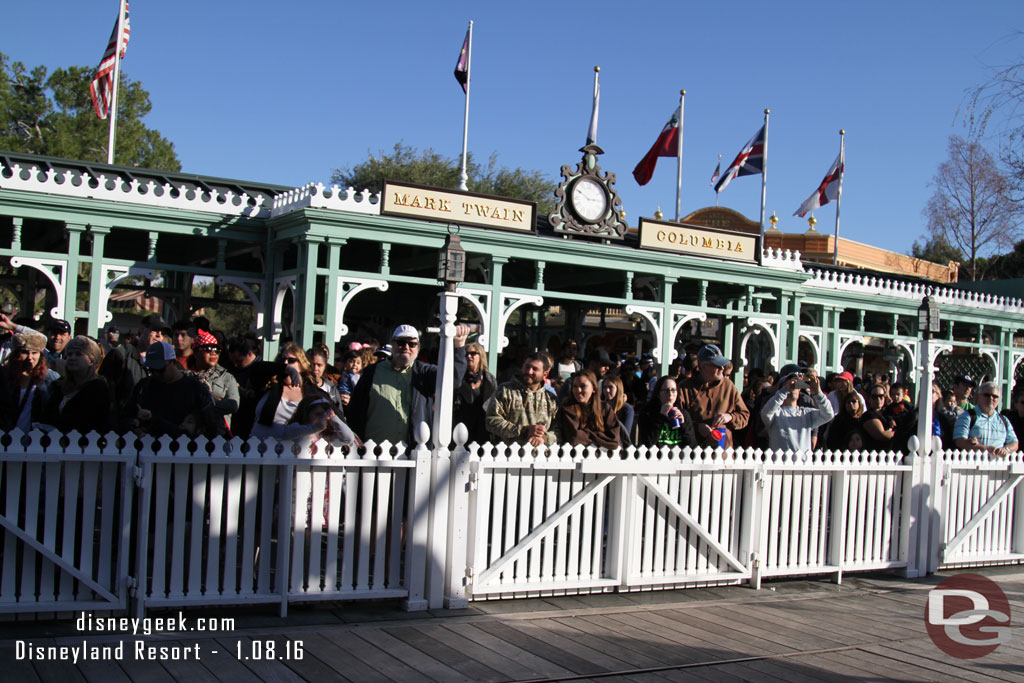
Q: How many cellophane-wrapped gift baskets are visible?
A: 0